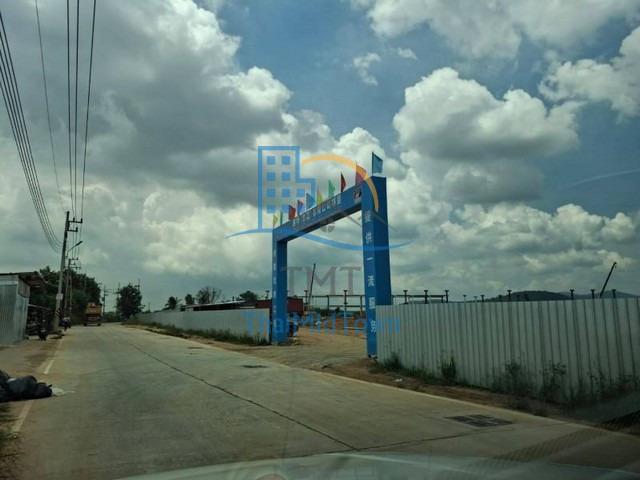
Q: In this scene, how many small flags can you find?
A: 10